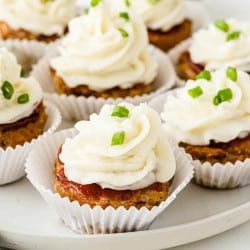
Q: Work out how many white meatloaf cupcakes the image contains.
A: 7